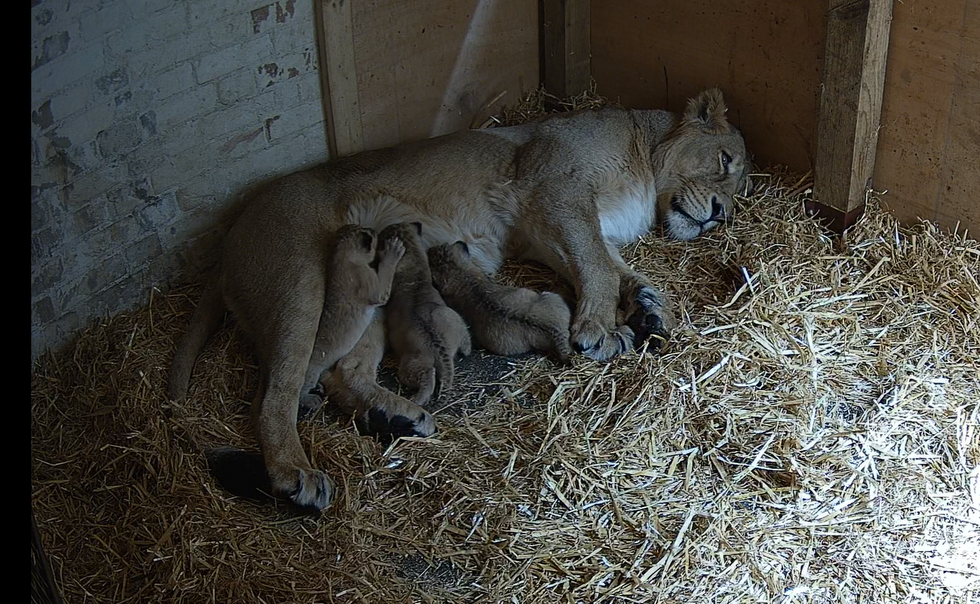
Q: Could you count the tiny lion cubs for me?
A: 3